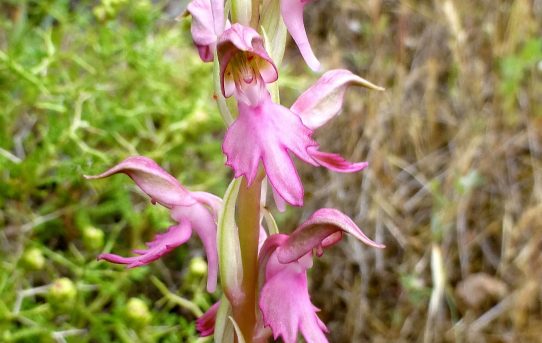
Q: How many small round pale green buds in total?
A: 5